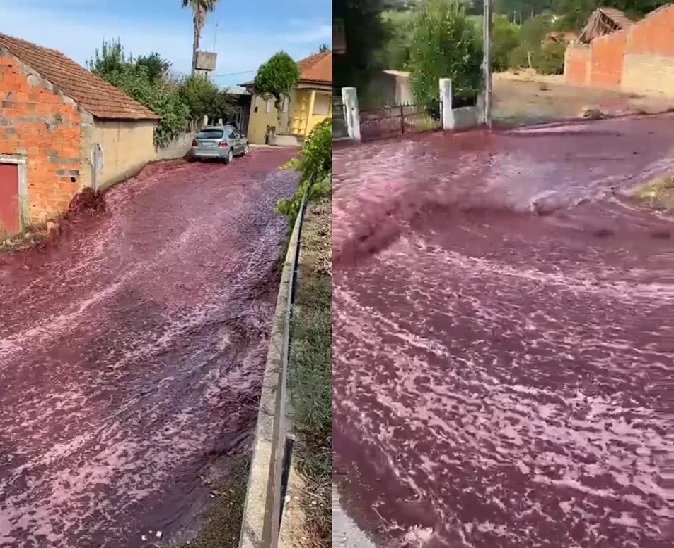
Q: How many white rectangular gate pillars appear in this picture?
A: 2